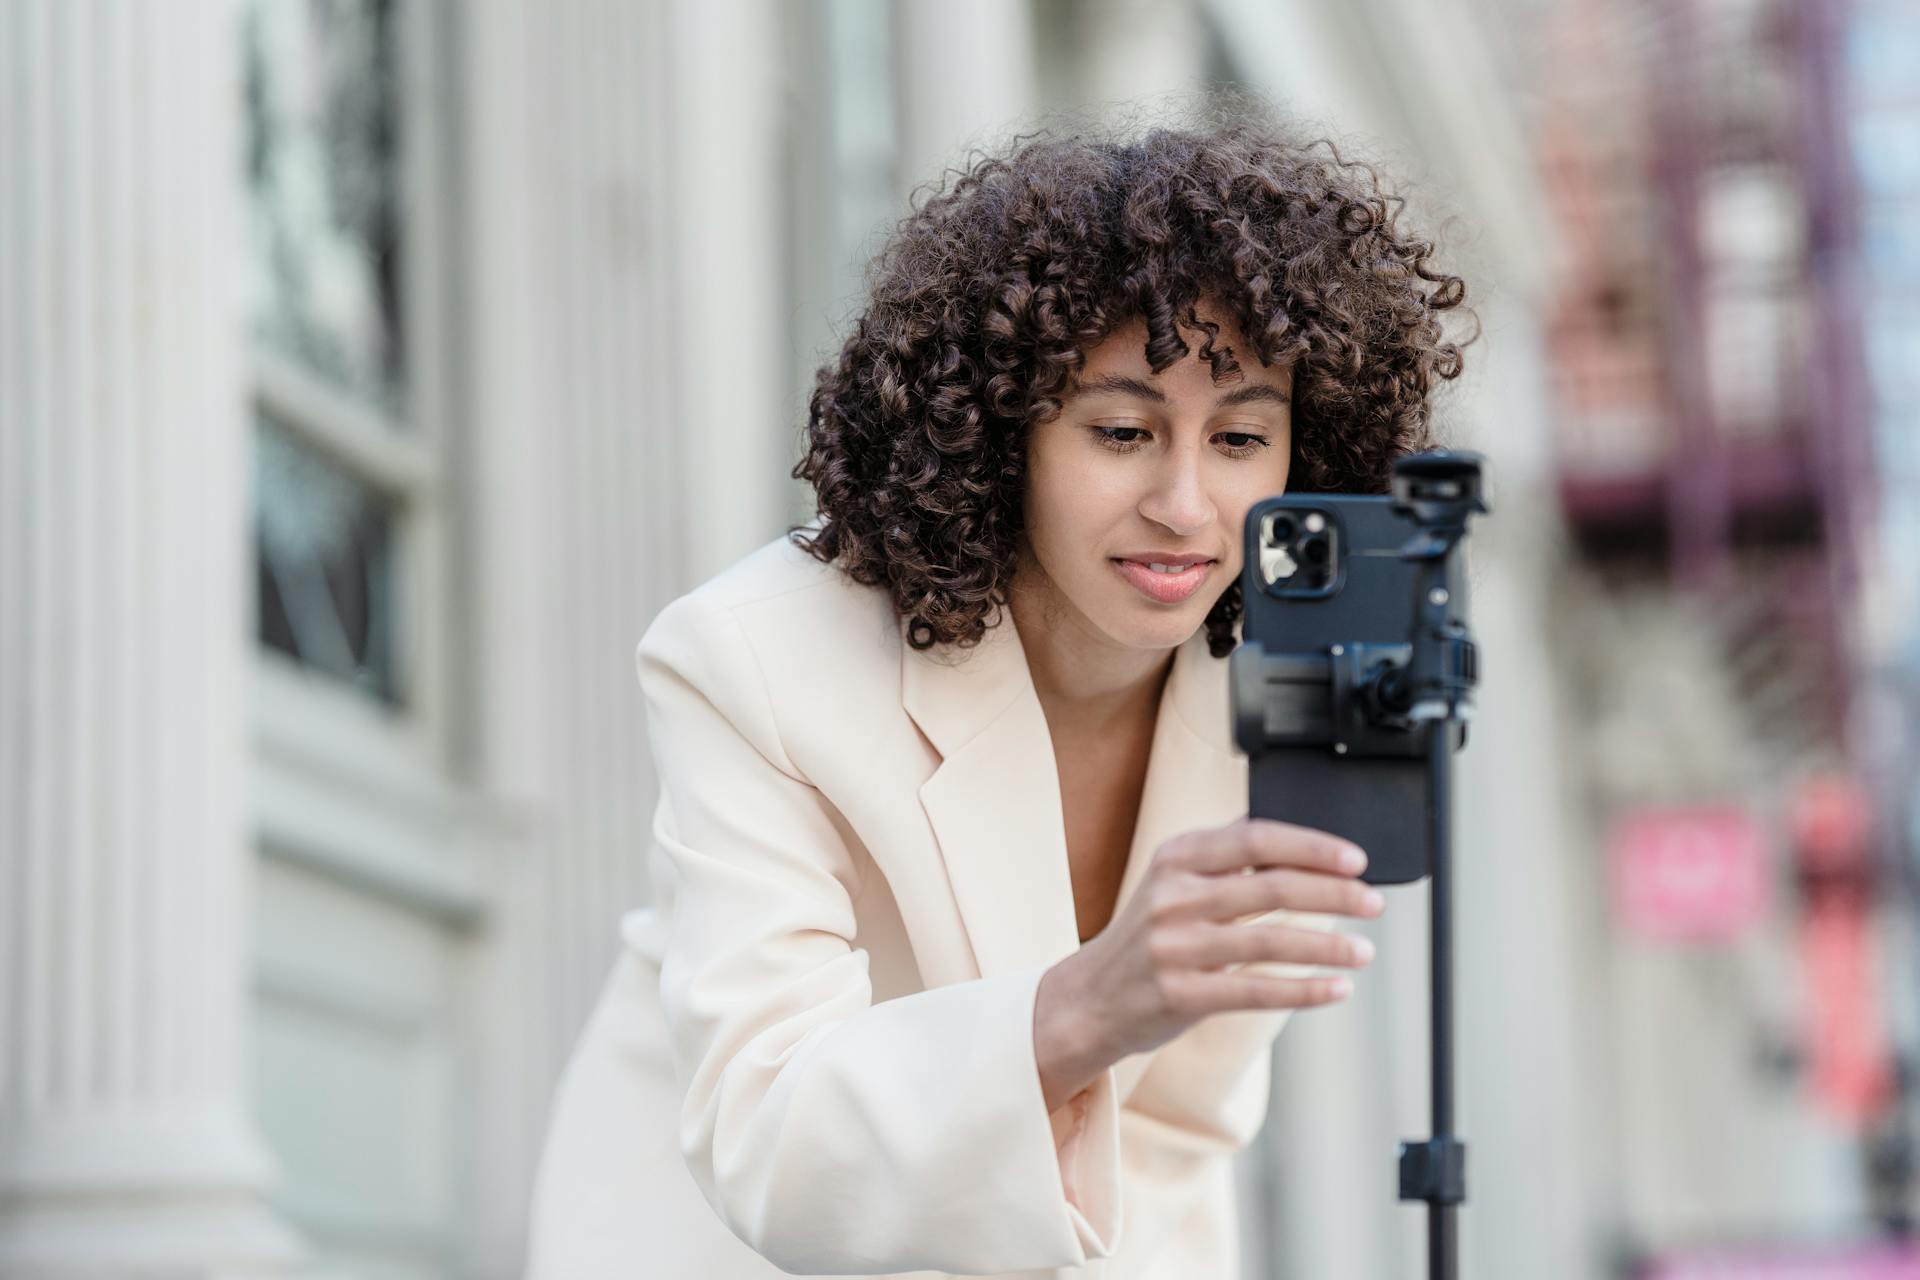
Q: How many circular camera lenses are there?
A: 3